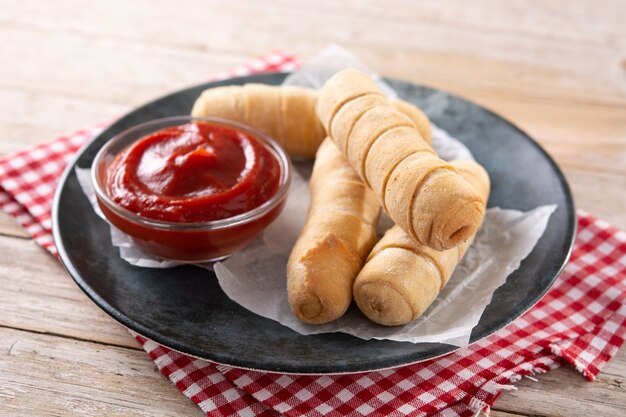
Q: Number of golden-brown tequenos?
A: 4